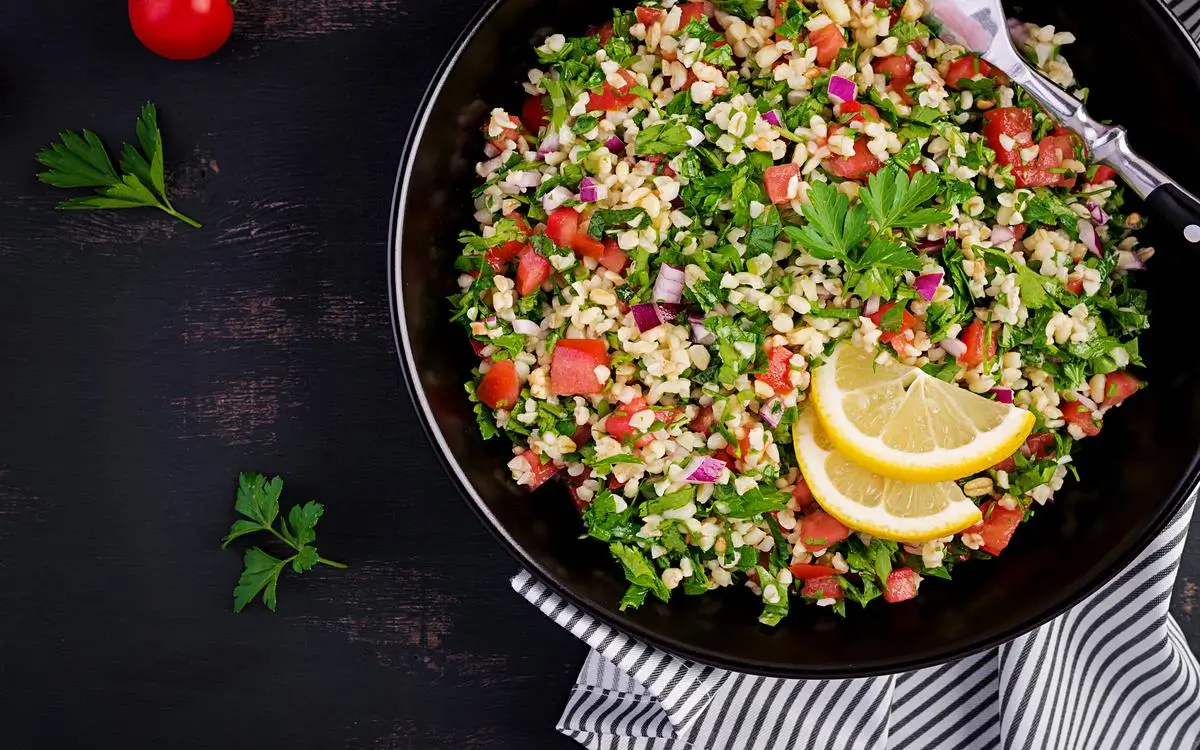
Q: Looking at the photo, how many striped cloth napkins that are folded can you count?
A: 1